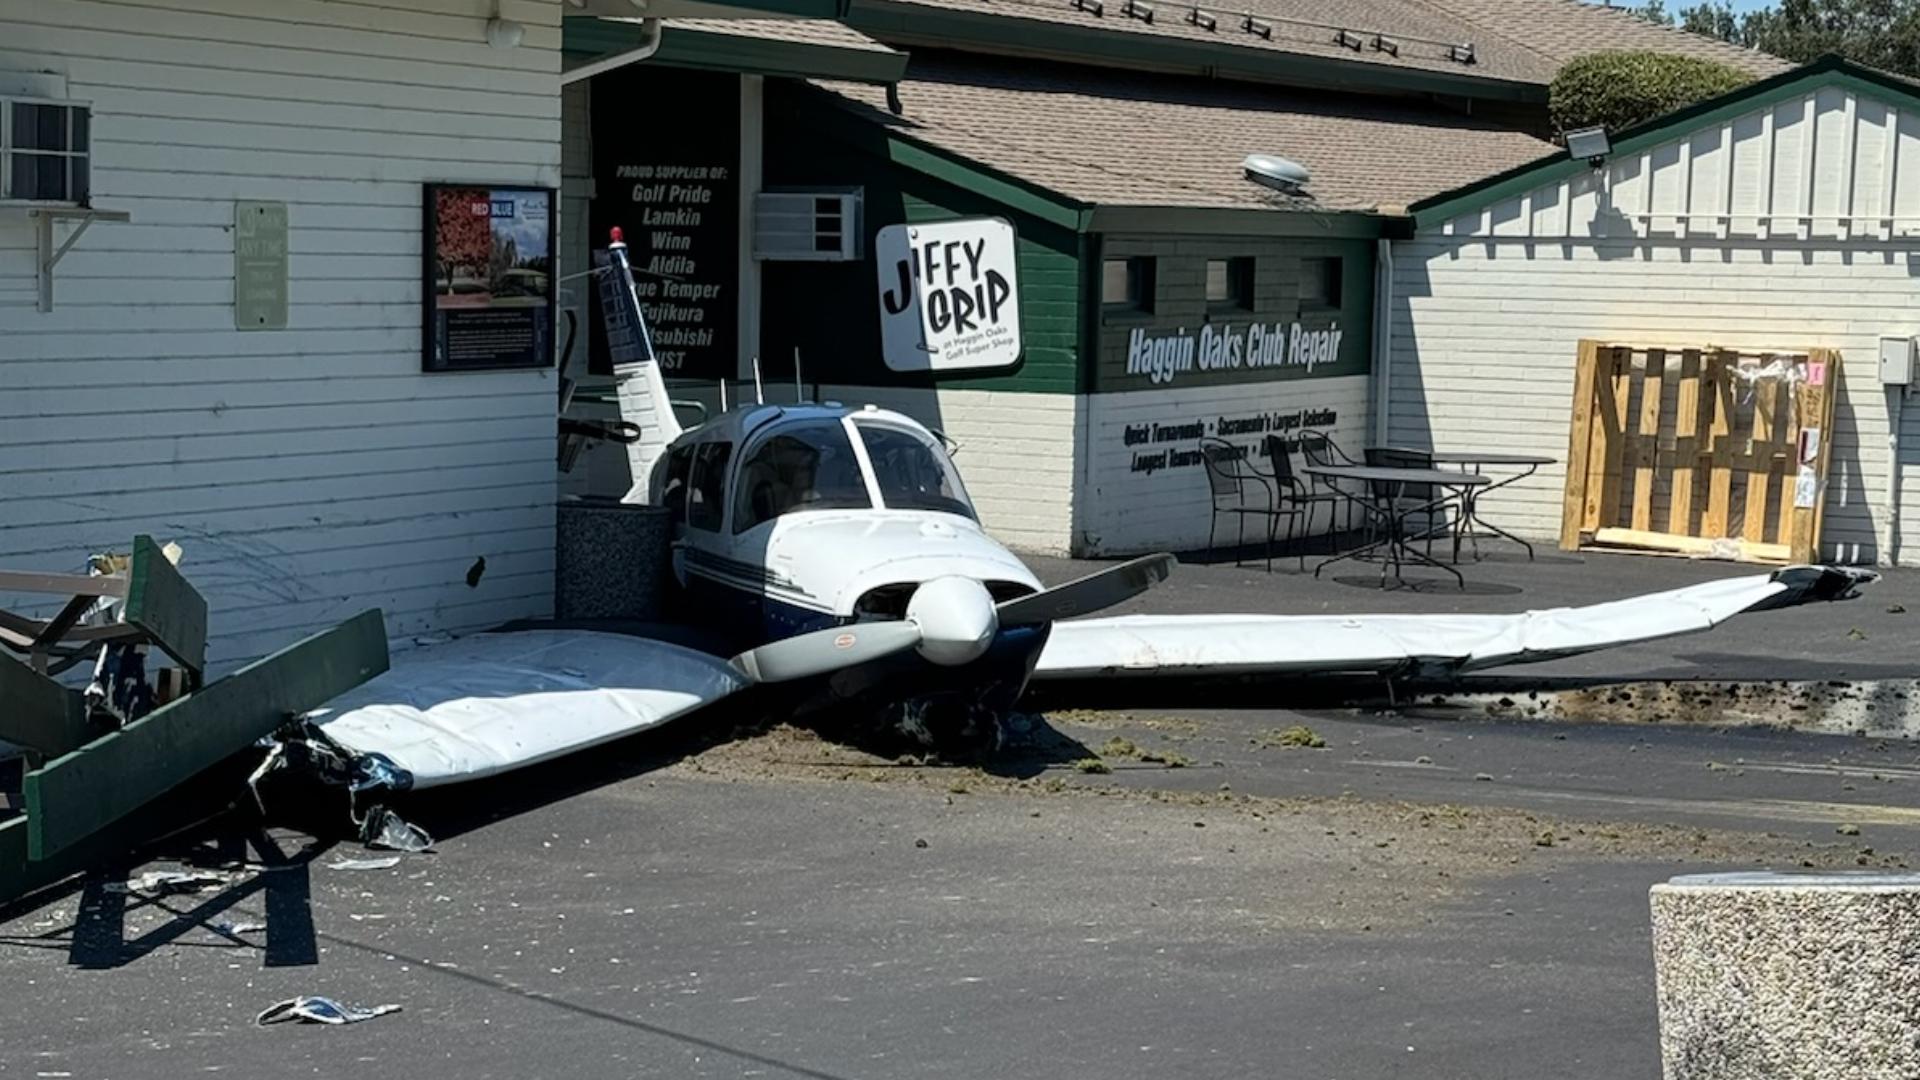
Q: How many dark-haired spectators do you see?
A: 0